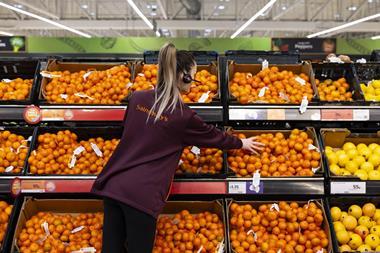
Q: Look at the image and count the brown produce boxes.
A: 8